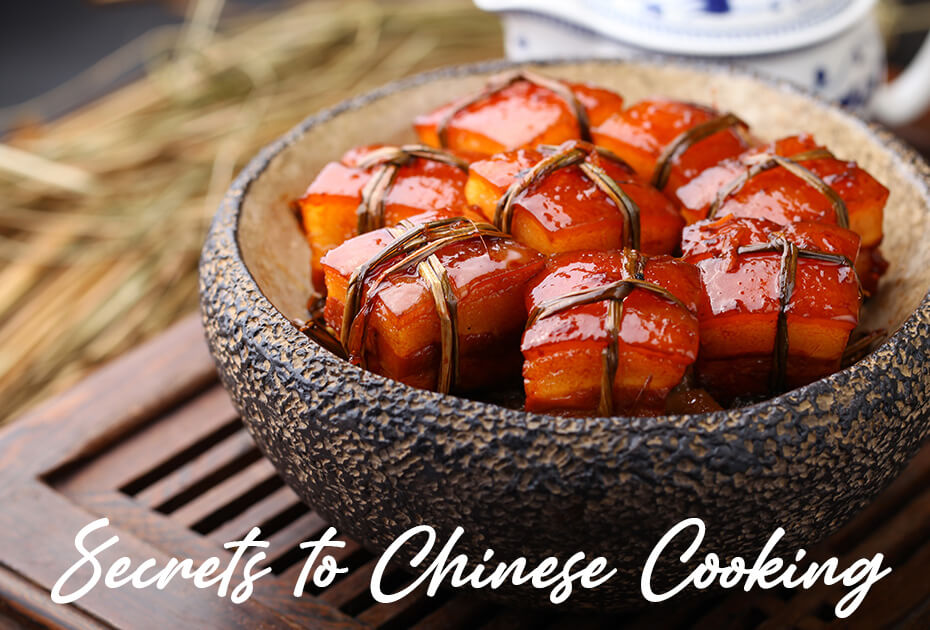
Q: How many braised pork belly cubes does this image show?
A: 8